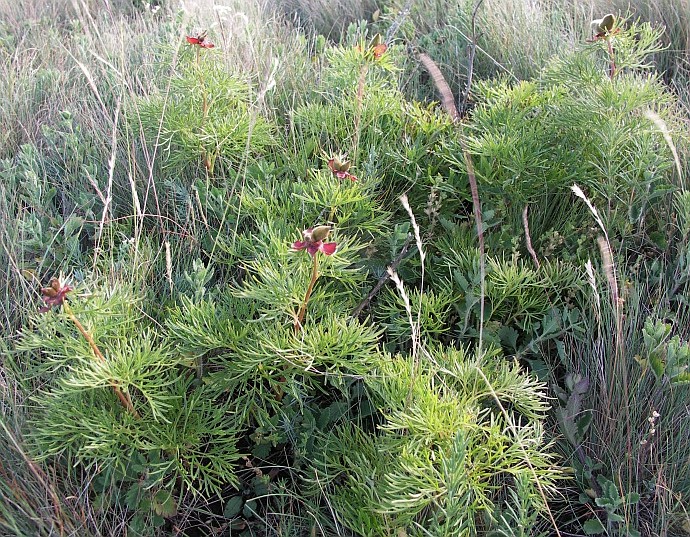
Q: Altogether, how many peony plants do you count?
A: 6